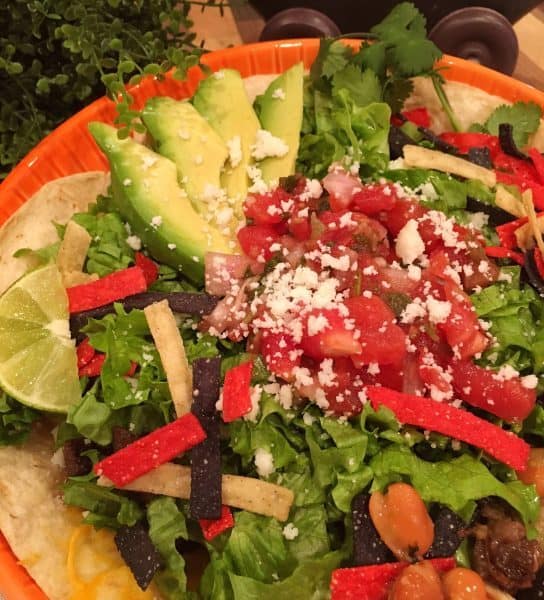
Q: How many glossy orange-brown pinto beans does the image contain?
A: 3